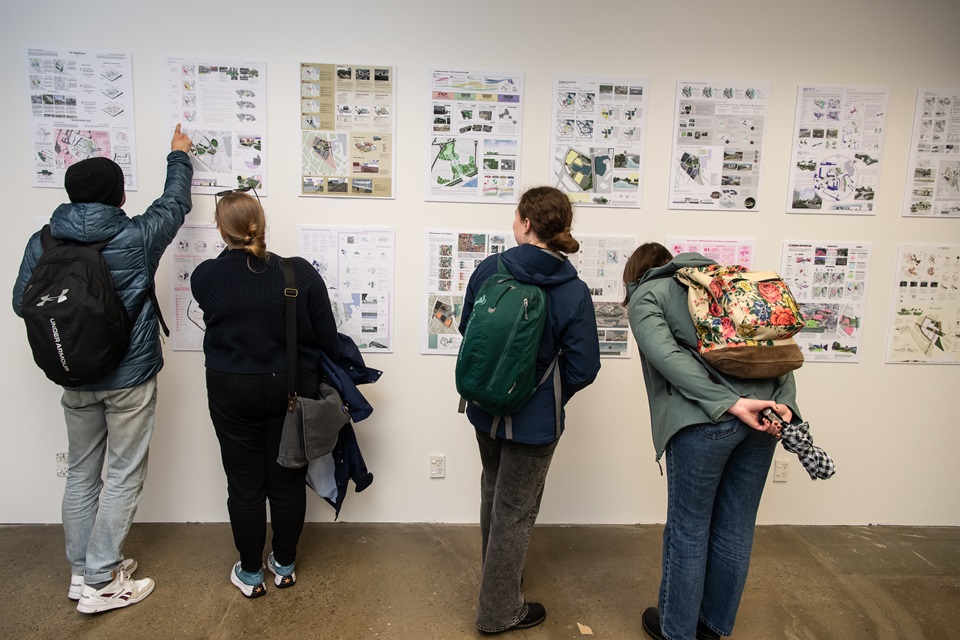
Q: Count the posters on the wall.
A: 15